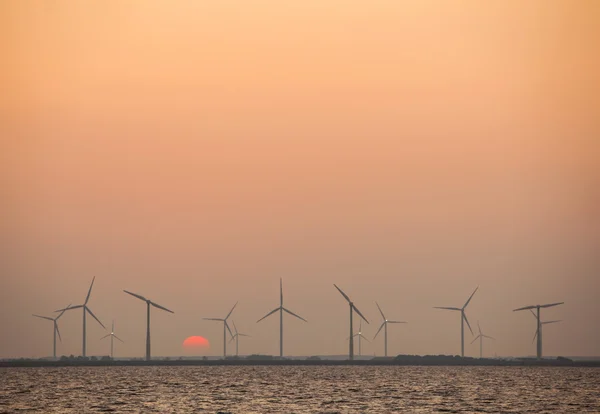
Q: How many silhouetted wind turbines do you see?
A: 14